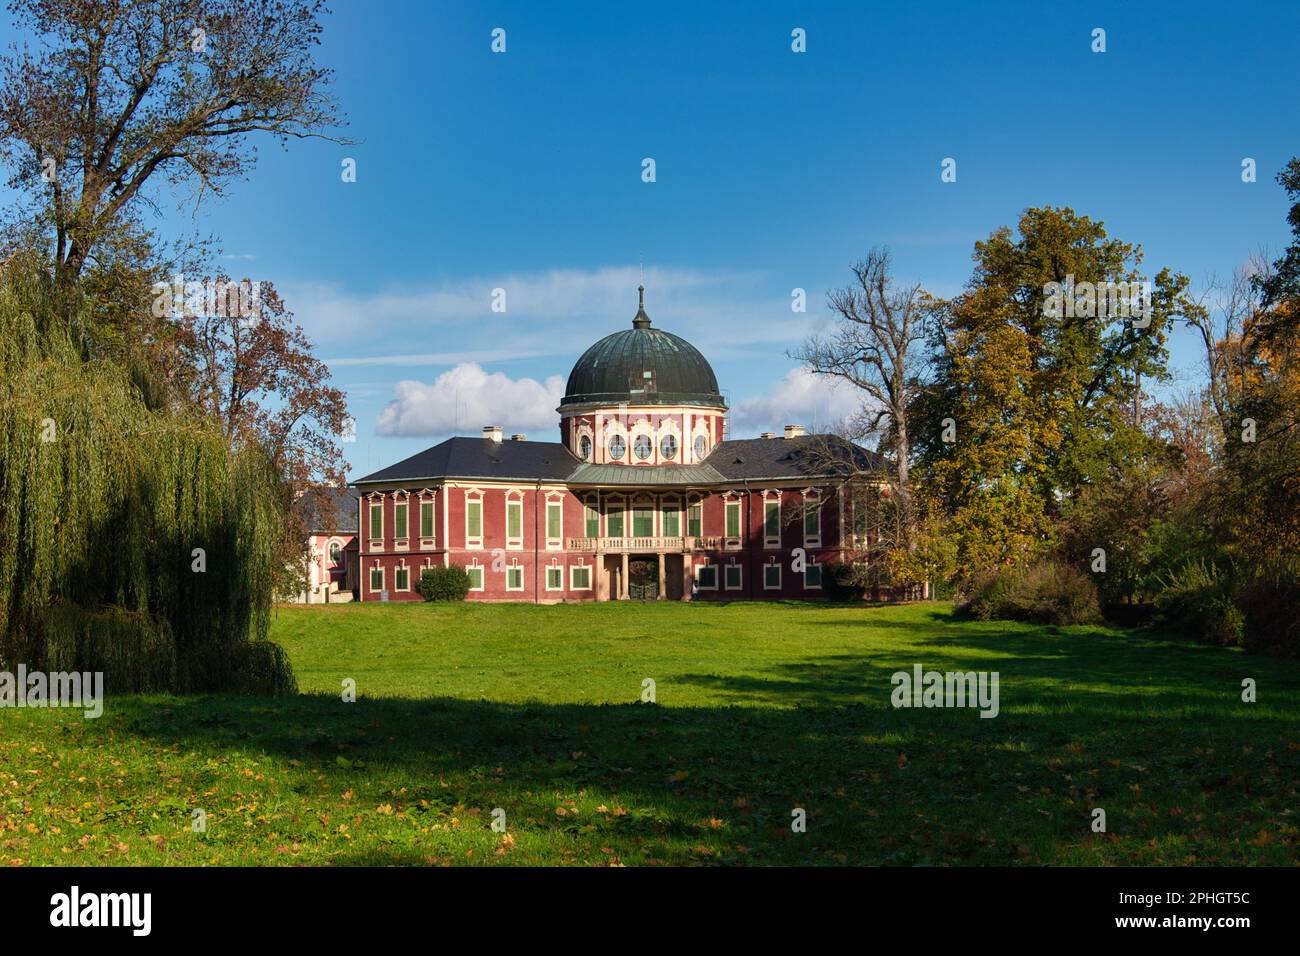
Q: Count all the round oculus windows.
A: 5